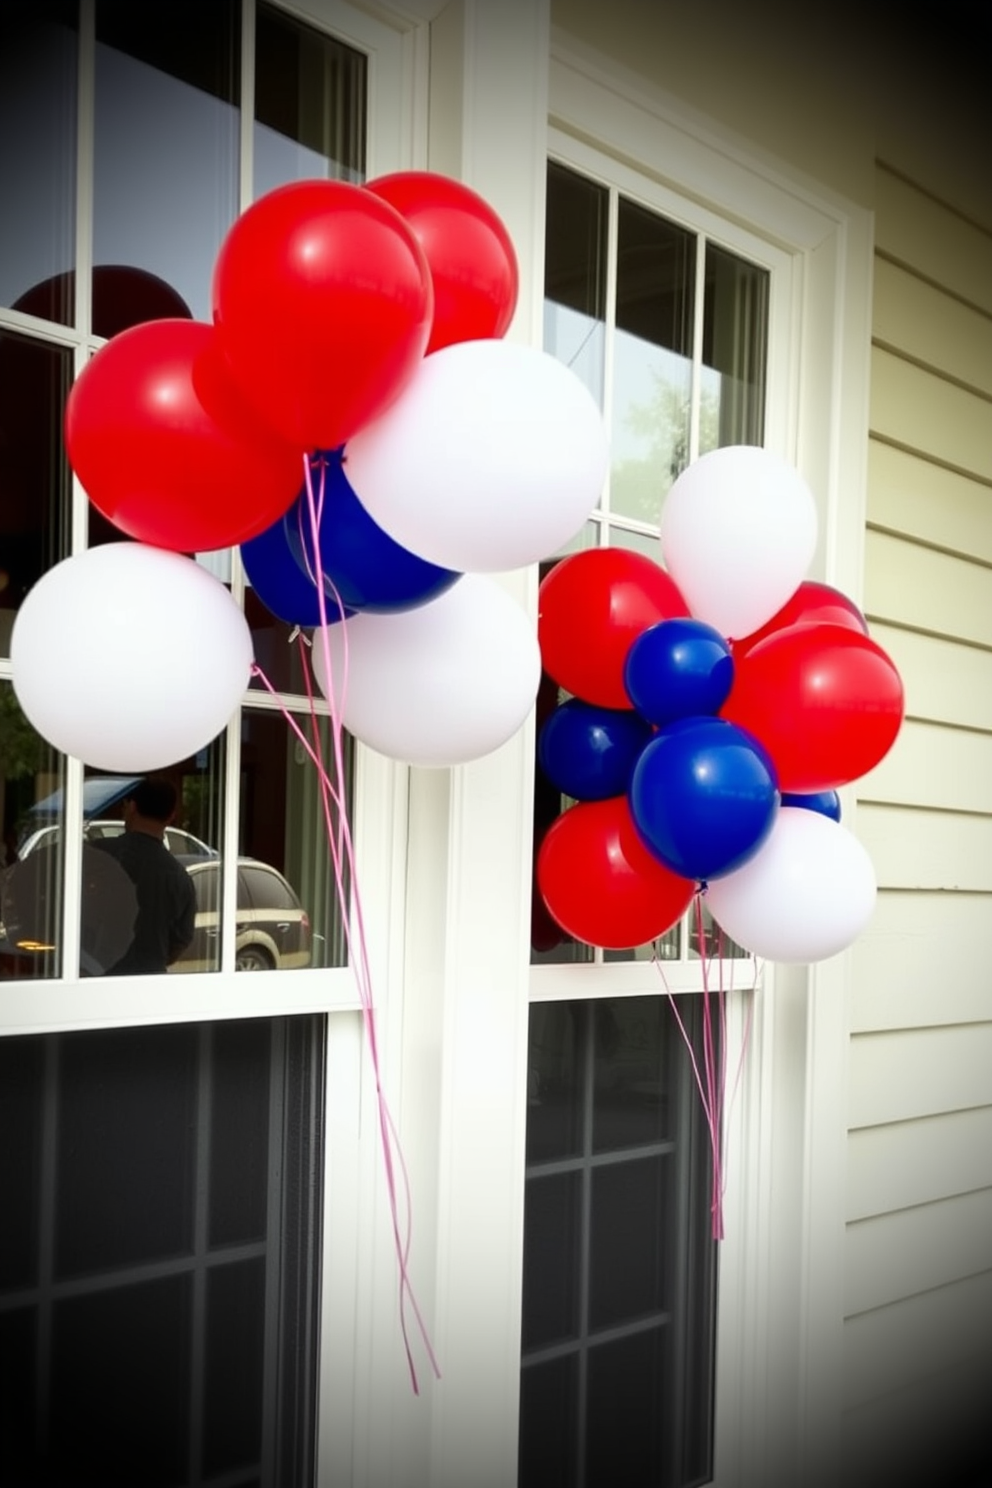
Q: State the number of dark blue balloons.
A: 6